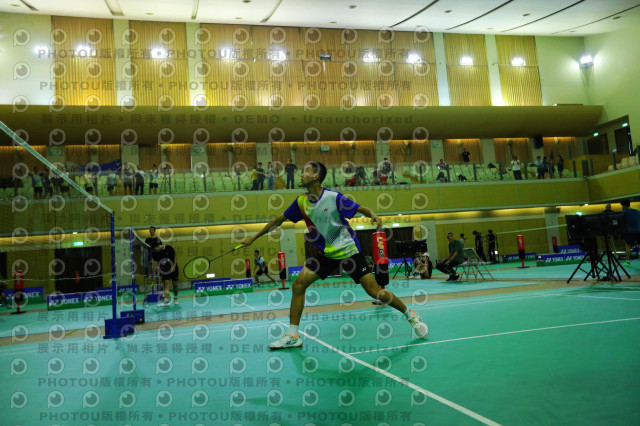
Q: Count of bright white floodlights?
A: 10